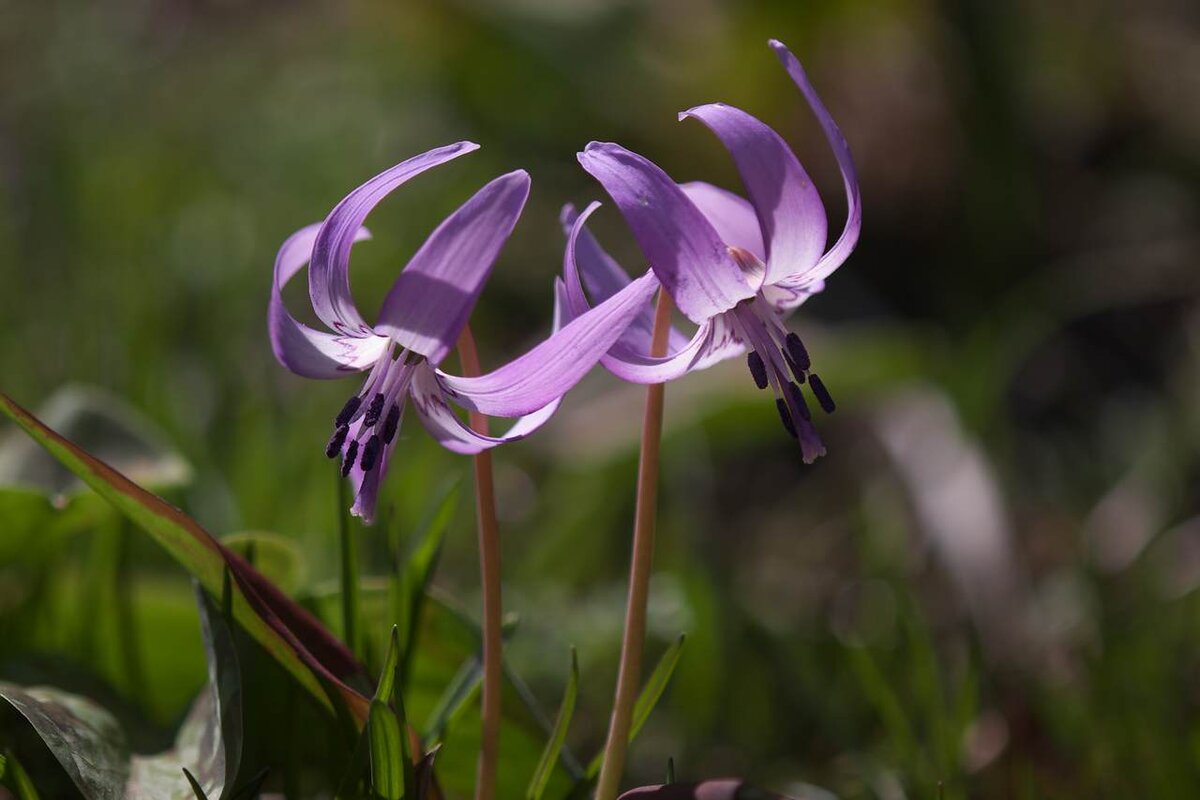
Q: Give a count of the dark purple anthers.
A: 12